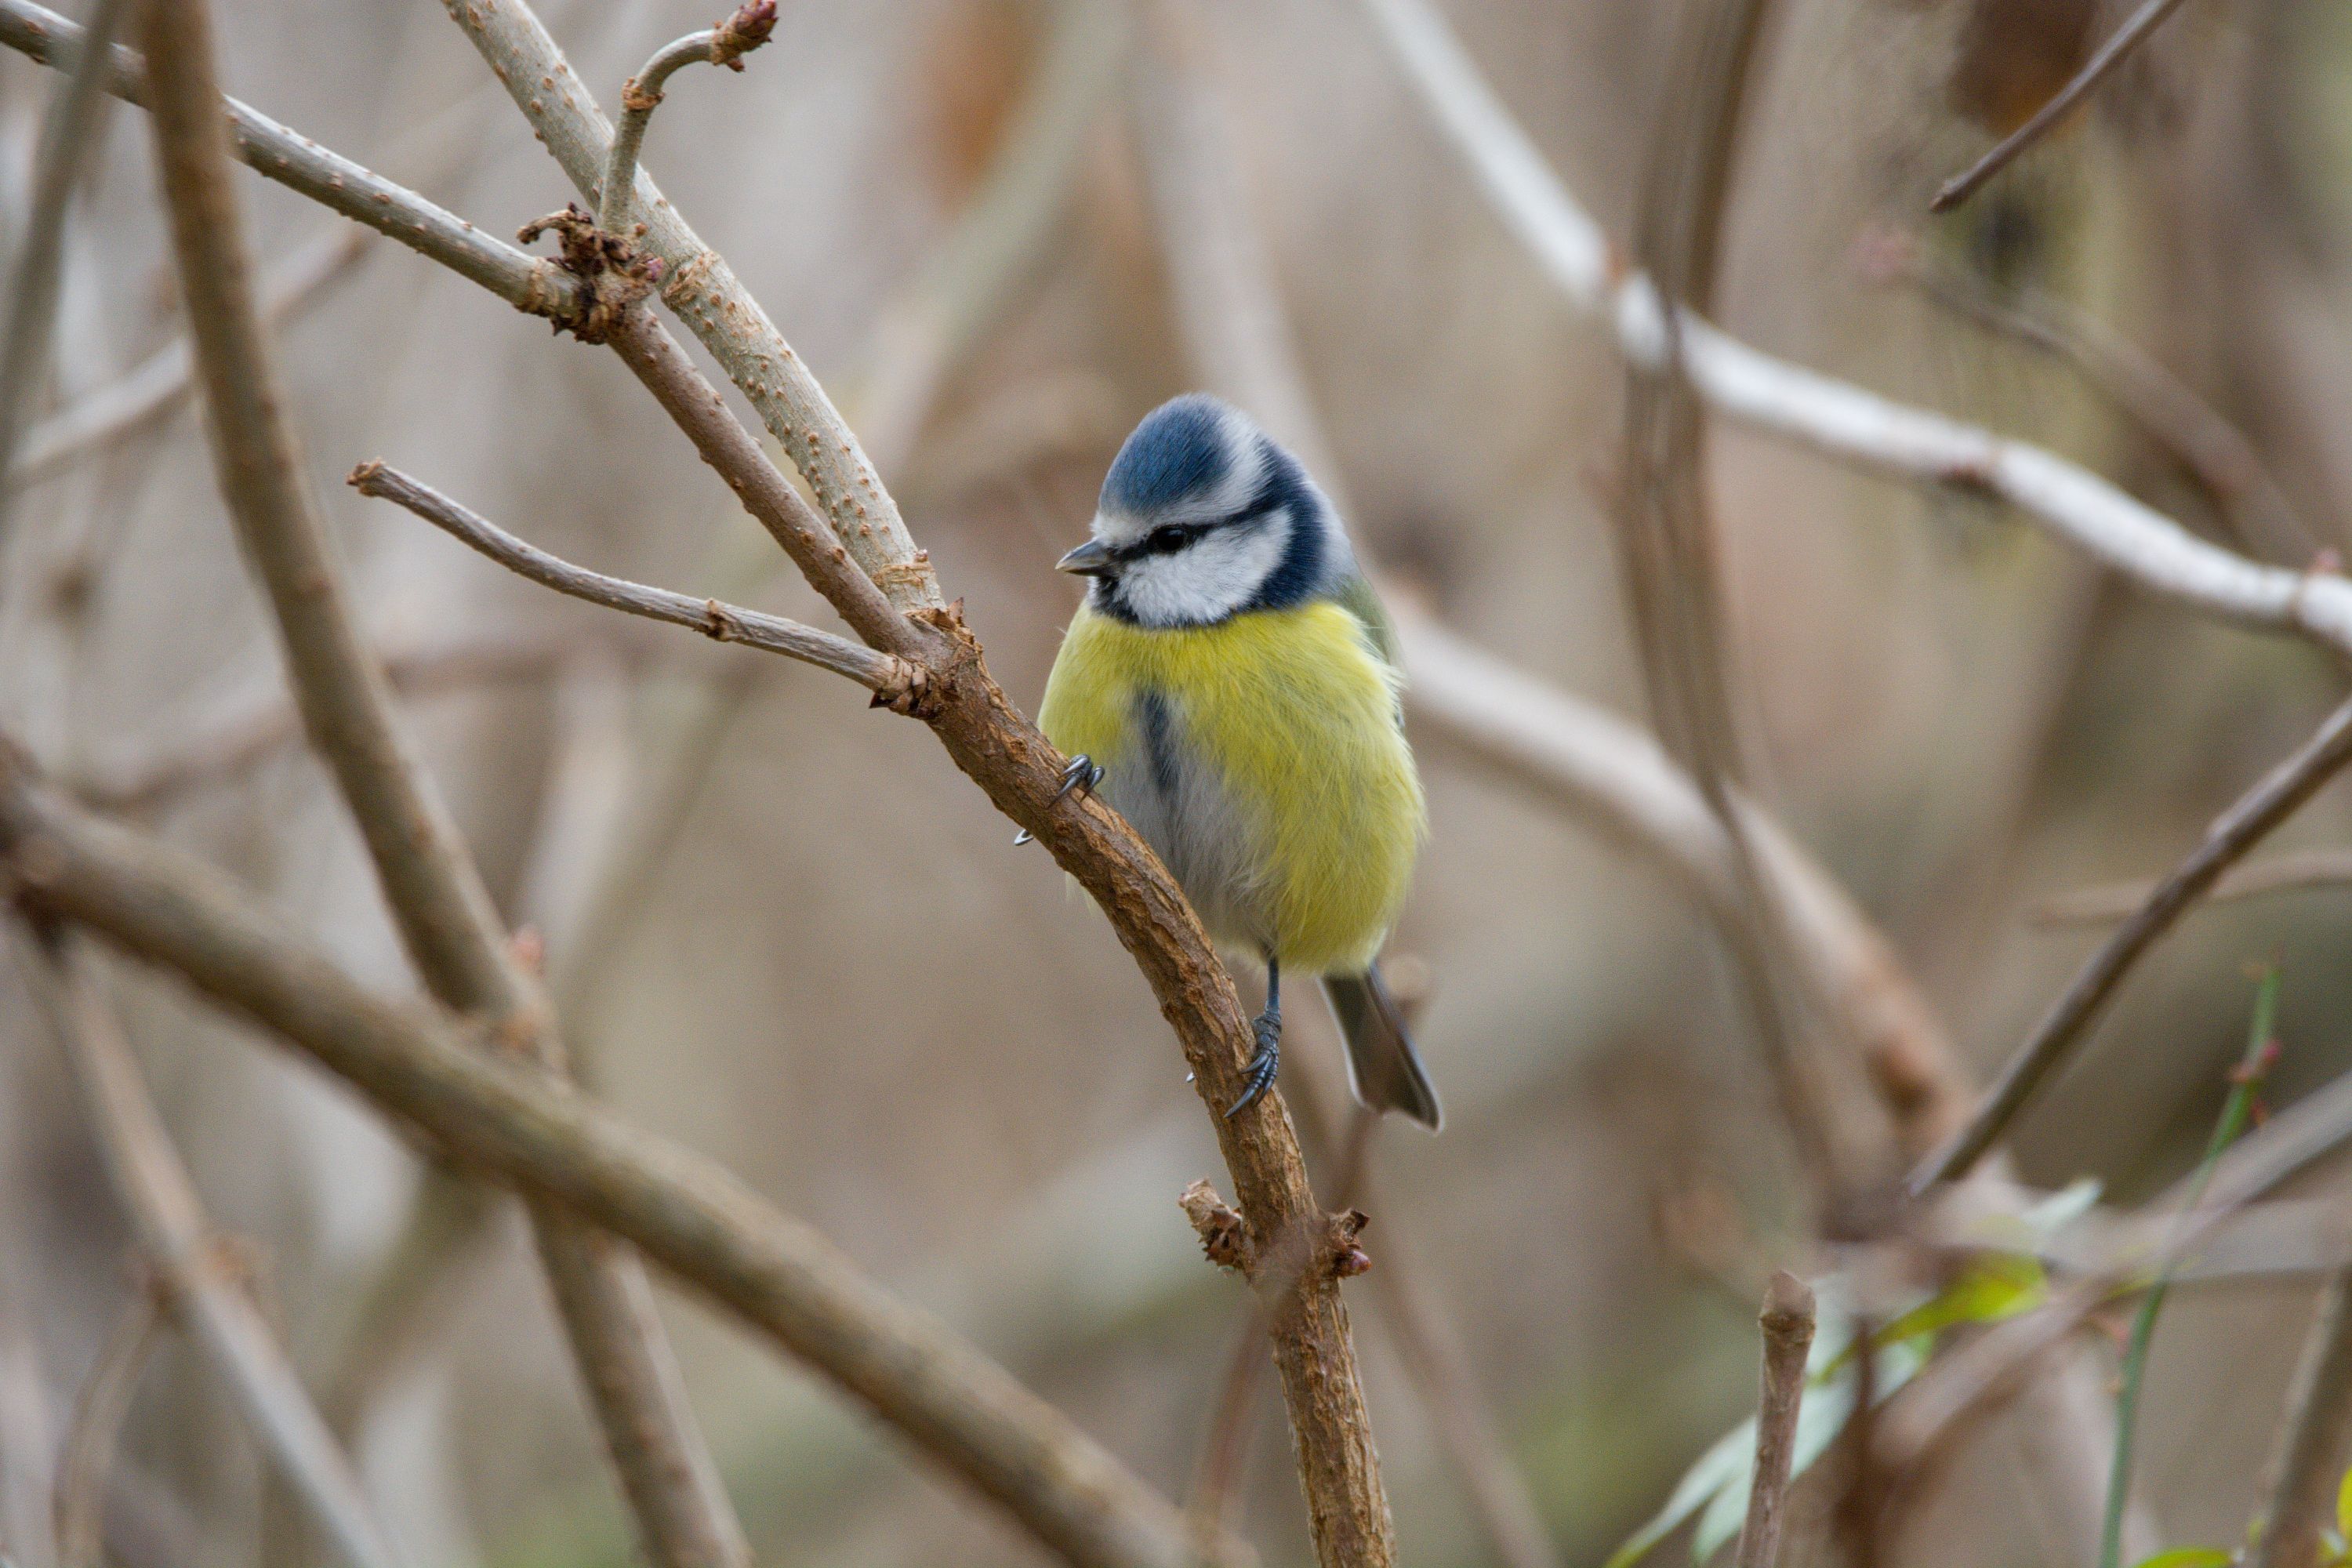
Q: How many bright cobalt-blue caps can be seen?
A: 1